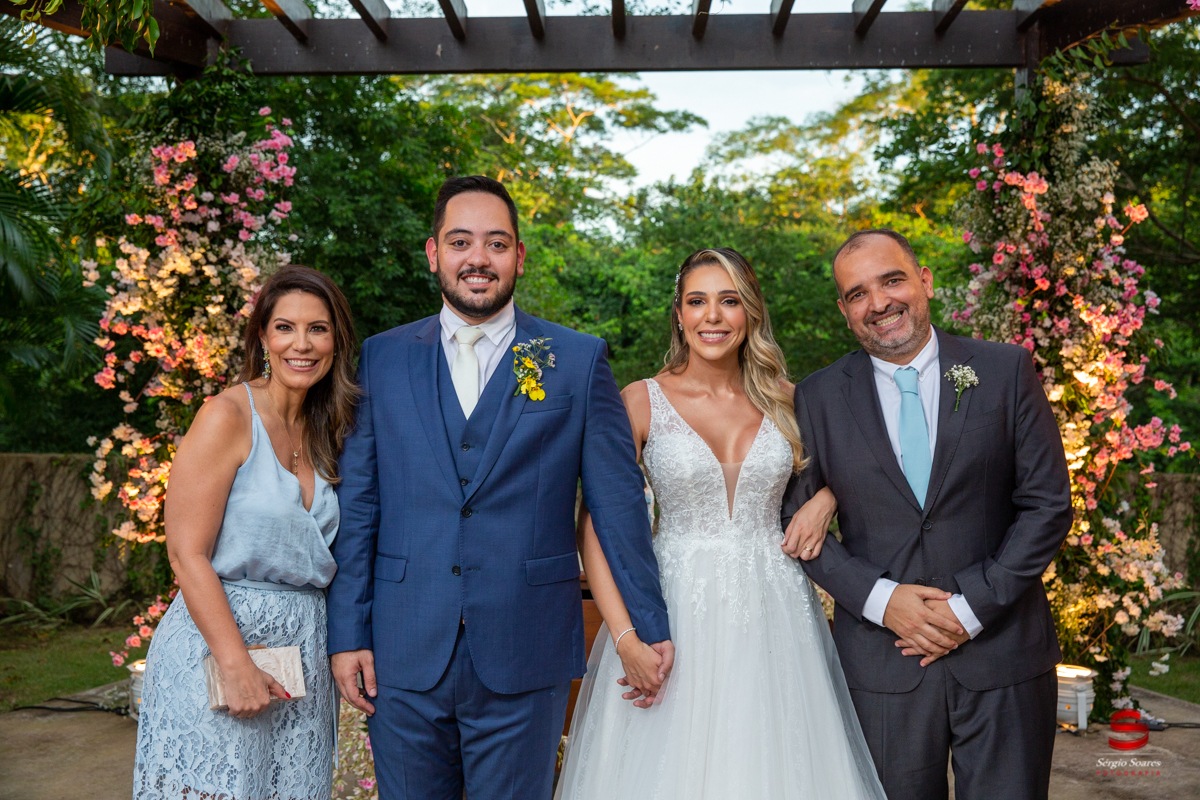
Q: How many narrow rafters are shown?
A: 11